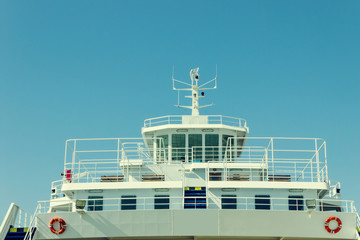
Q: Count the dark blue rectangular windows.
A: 6